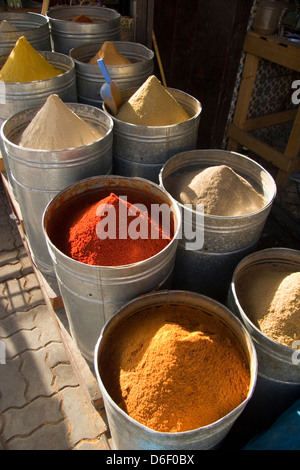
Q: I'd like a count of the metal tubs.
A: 10